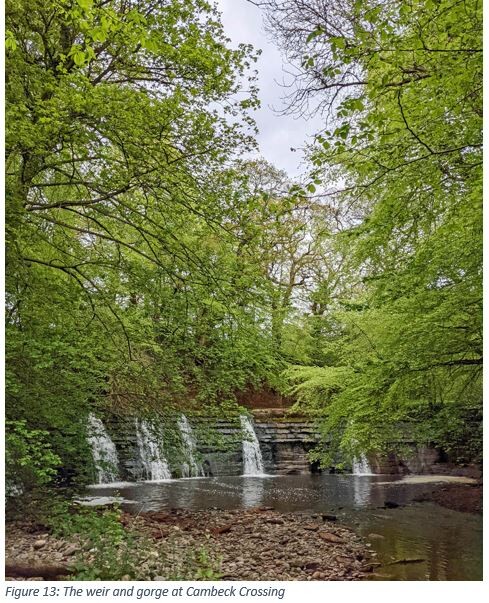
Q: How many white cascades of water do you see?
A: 5